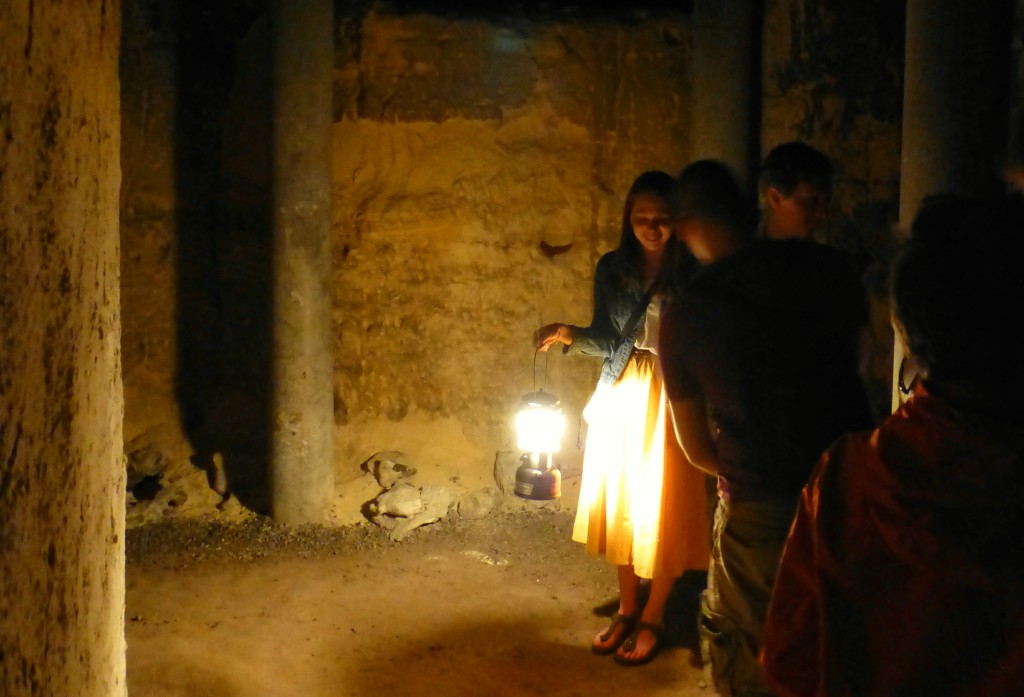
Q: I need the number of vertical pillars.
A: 4